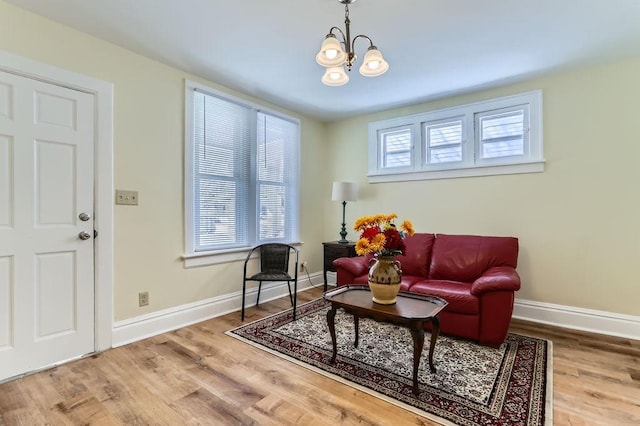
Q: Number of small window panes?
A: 3